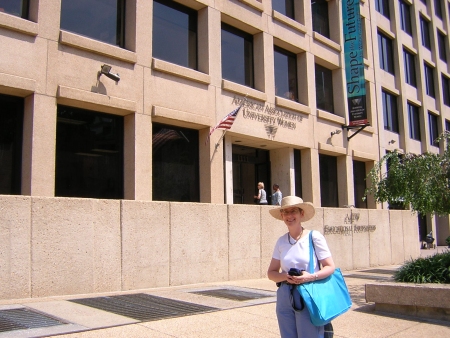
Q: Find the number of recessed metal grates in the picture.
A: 3